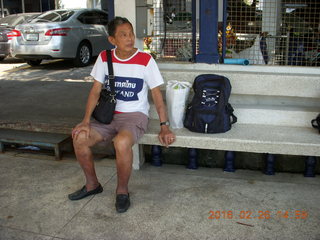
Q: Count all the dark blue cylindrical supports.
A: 5